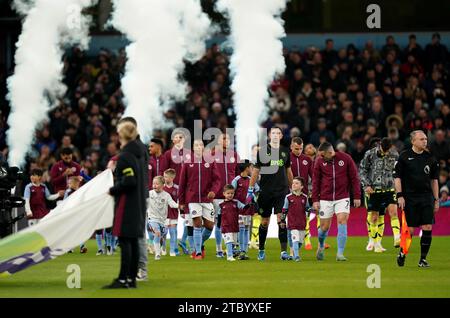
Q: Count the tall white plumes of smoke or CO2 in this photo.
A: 3